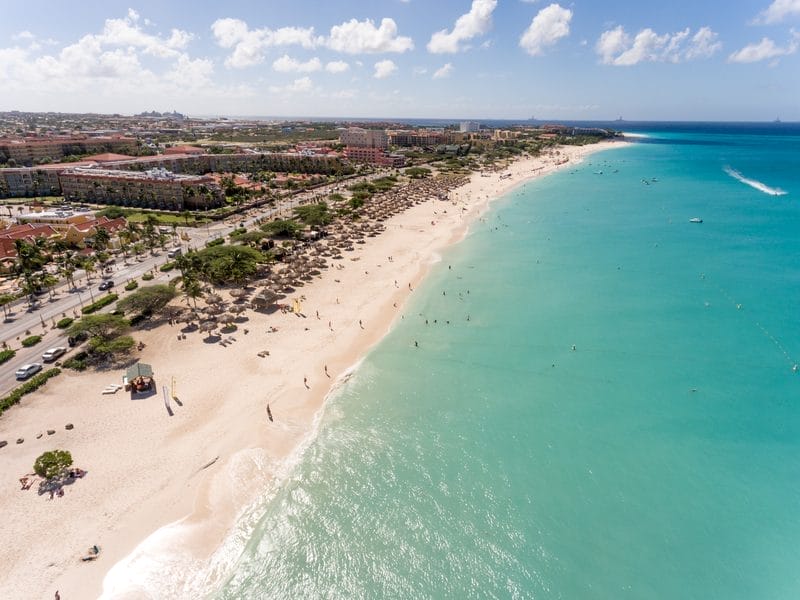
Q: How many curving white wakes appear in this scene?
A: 1